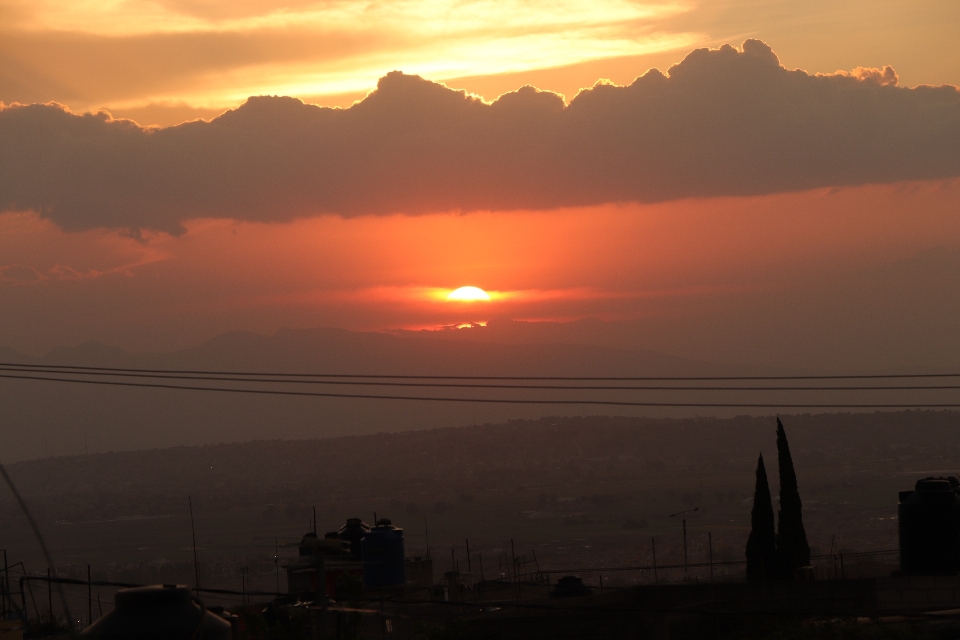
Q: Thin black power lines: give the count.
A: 3